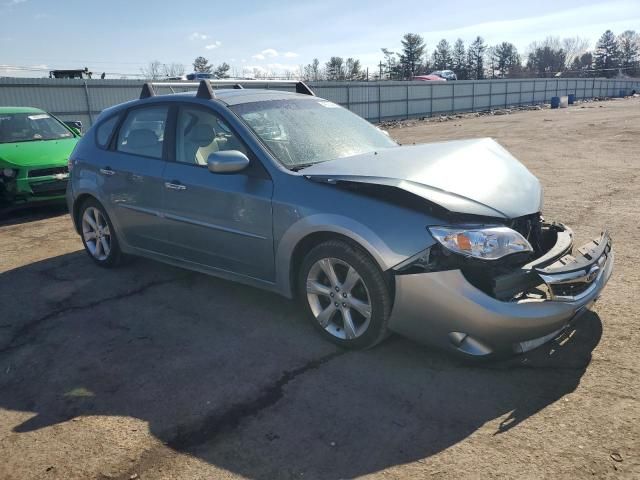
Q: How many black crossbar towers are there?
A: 4